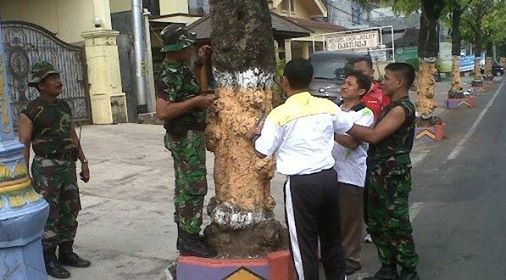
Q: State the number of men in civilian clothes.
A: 3